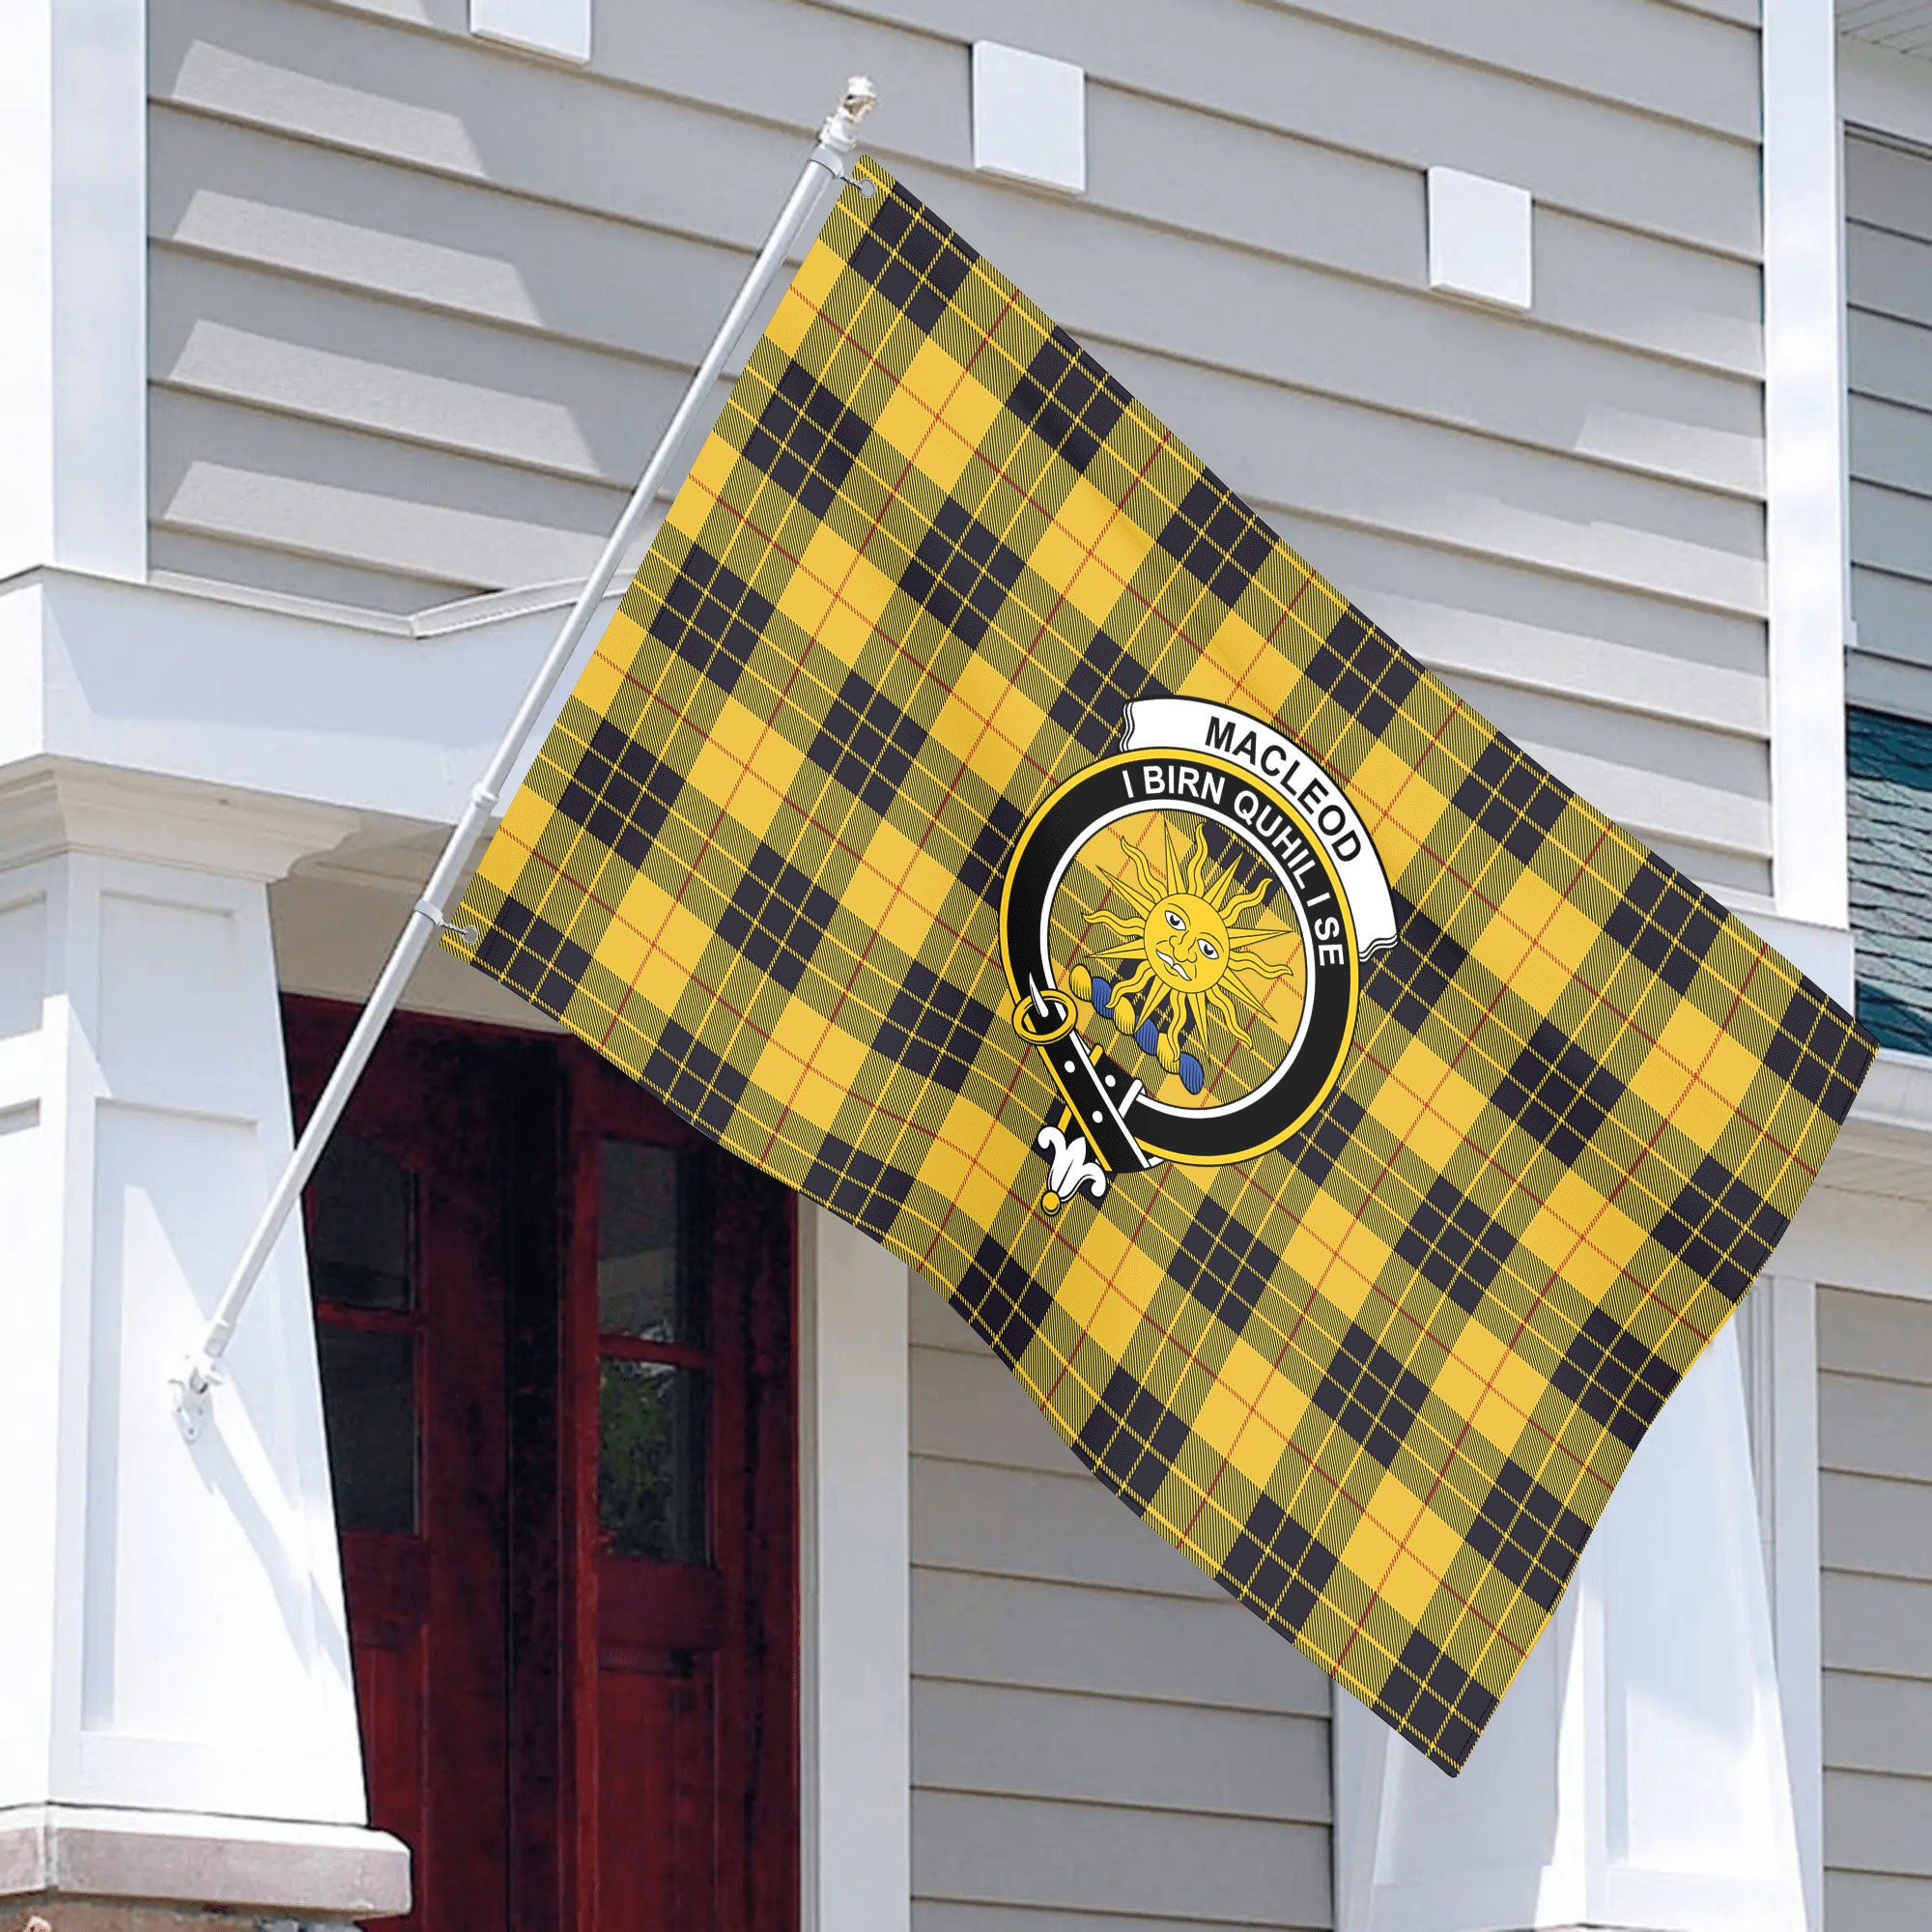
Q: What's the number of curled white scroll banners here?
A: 1